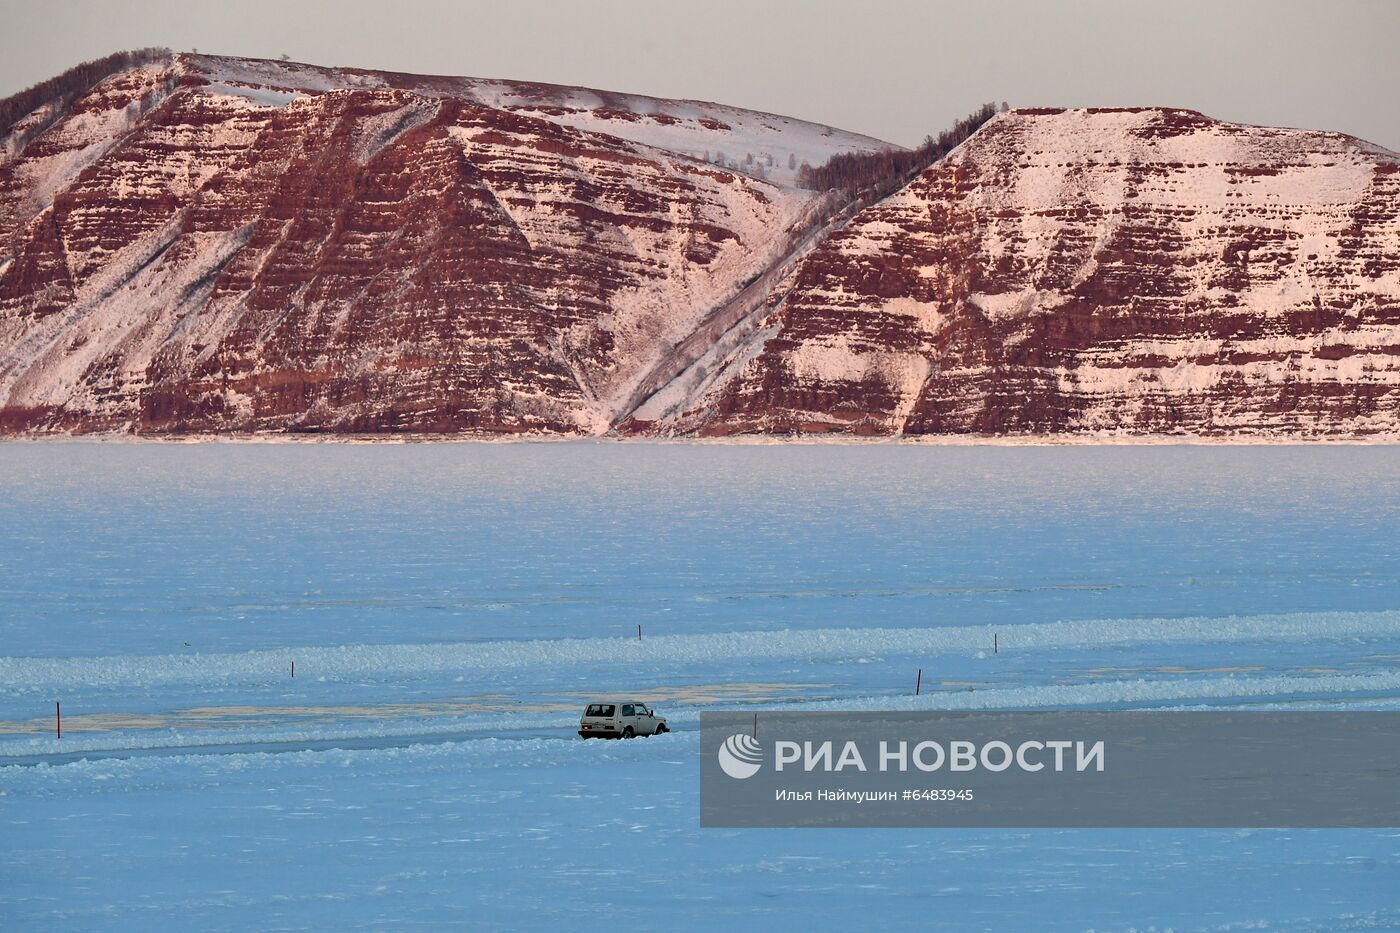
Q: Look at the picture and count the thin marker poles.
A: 6